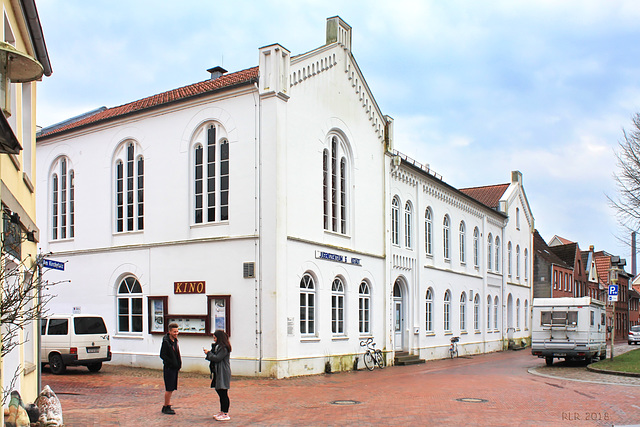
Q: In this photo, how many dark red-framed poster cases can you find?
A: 3